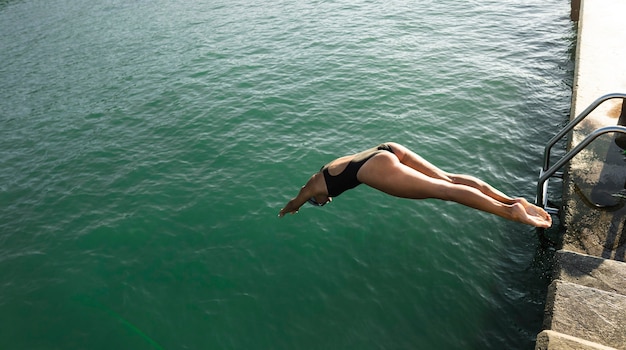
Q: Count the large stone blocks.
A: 3